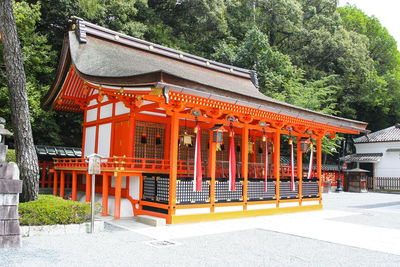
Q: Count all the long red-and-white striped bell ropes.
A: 5